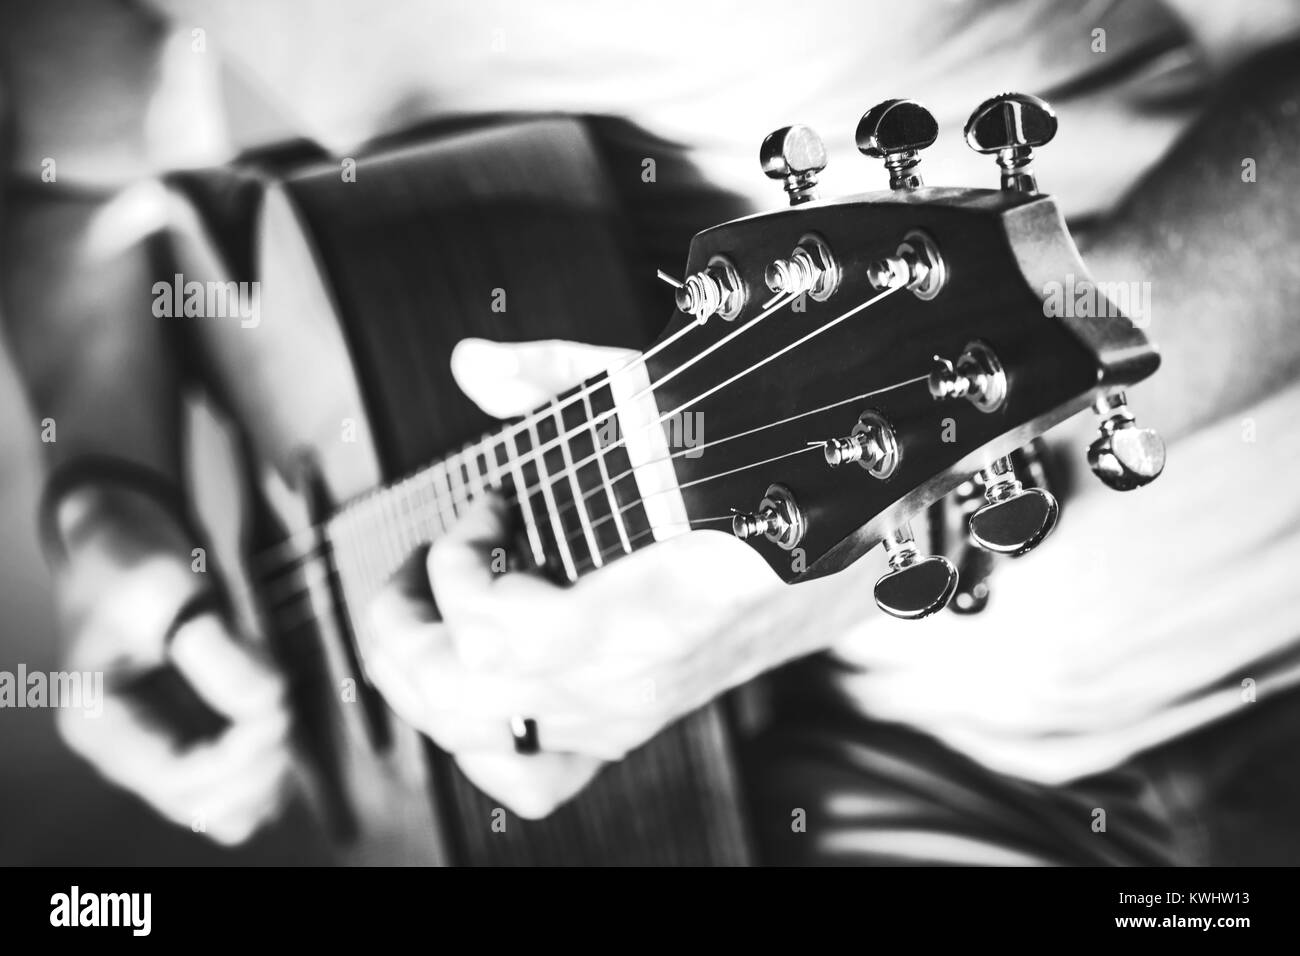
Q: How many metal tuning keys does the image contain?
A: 6